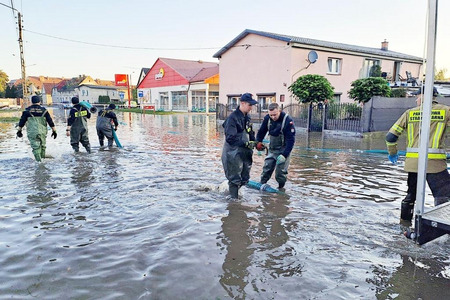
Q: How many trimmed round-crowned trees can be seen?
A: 2